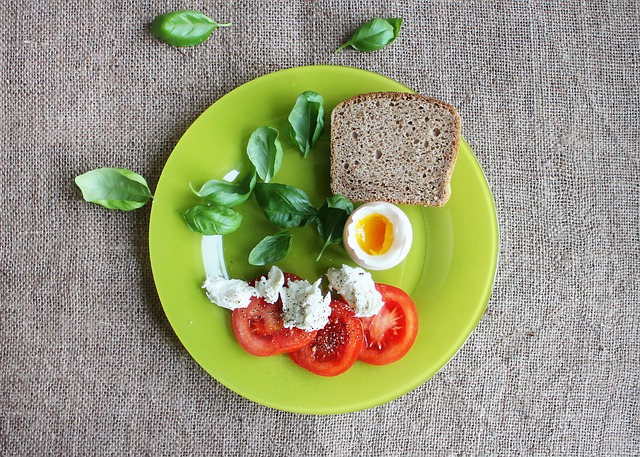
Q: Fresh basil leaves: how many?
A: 10